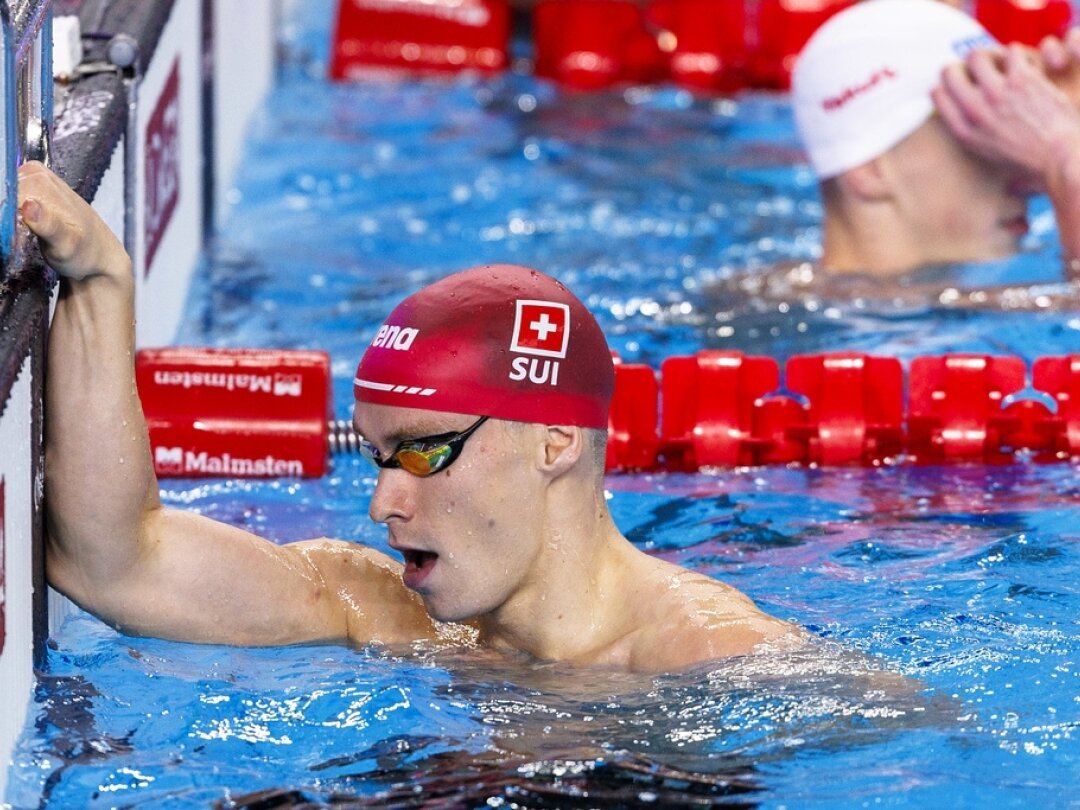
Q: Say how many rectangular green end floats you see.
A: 0